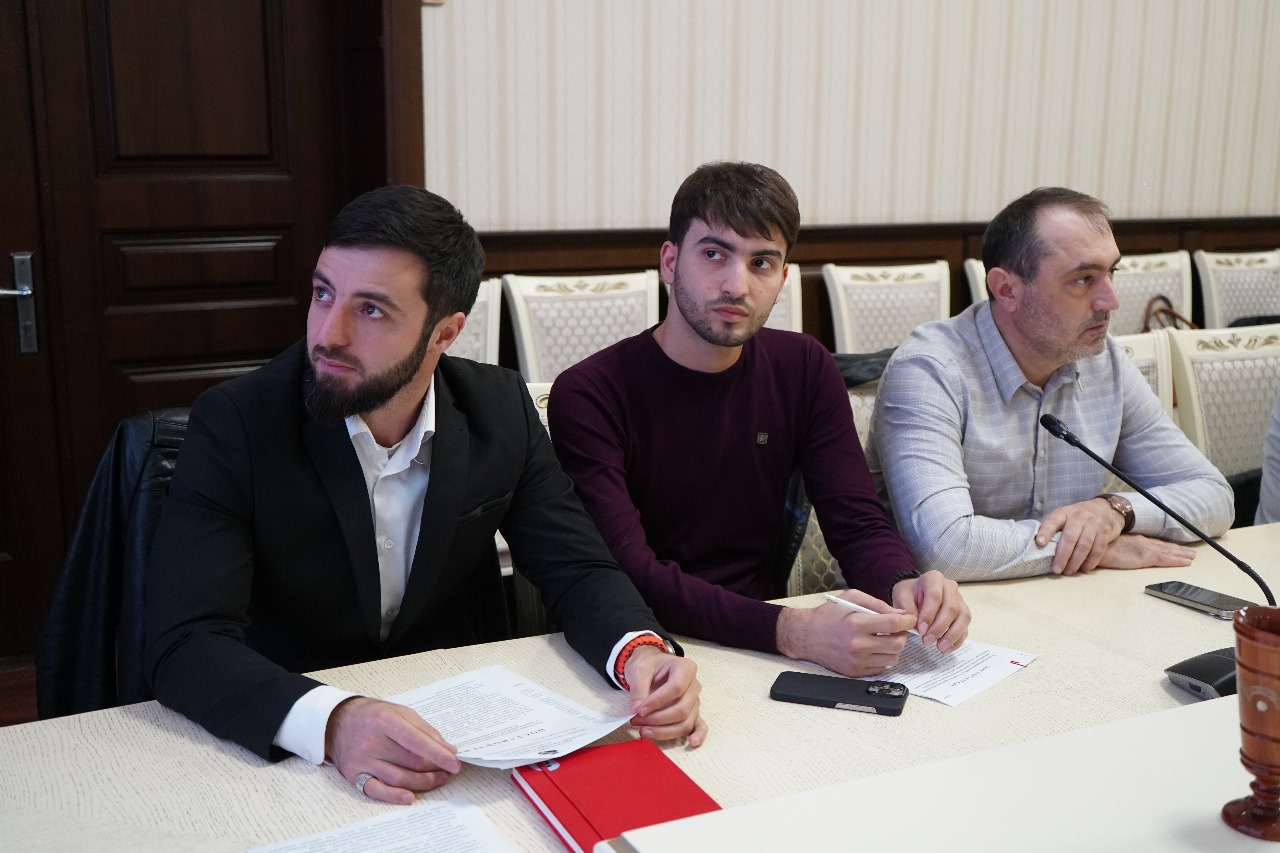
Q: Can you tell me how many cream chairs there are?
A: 11